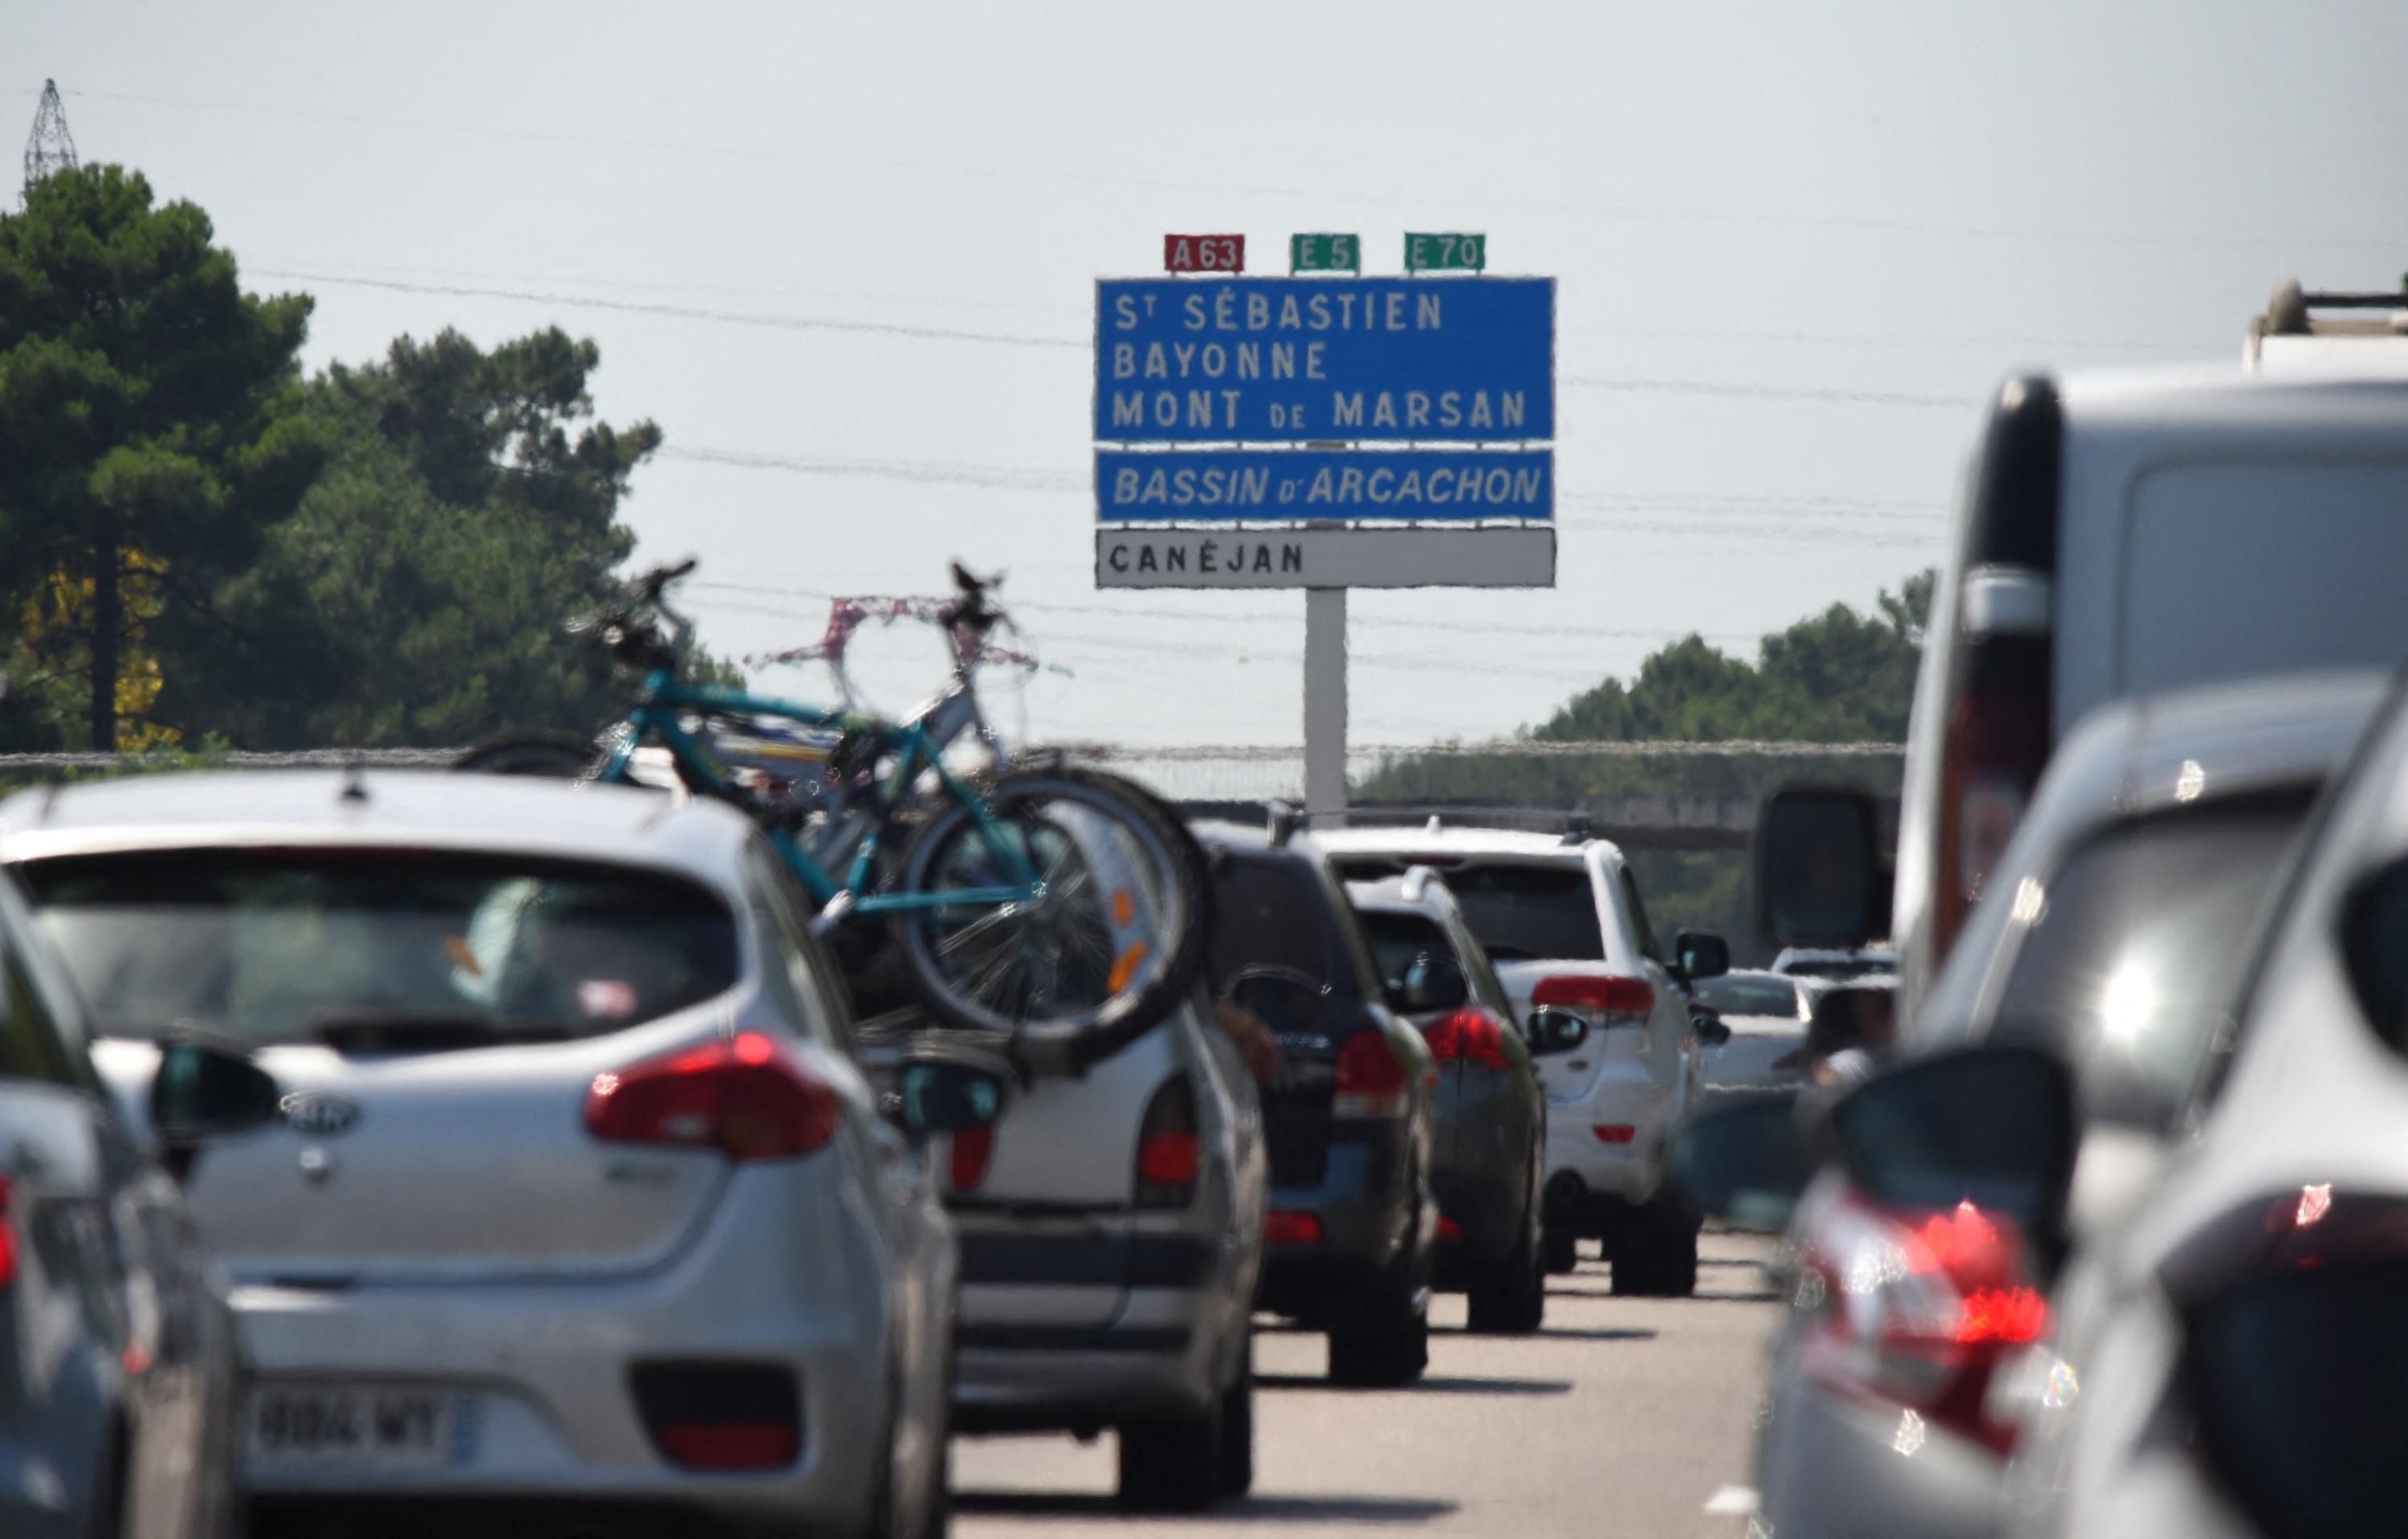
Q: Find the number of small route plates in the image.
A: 3